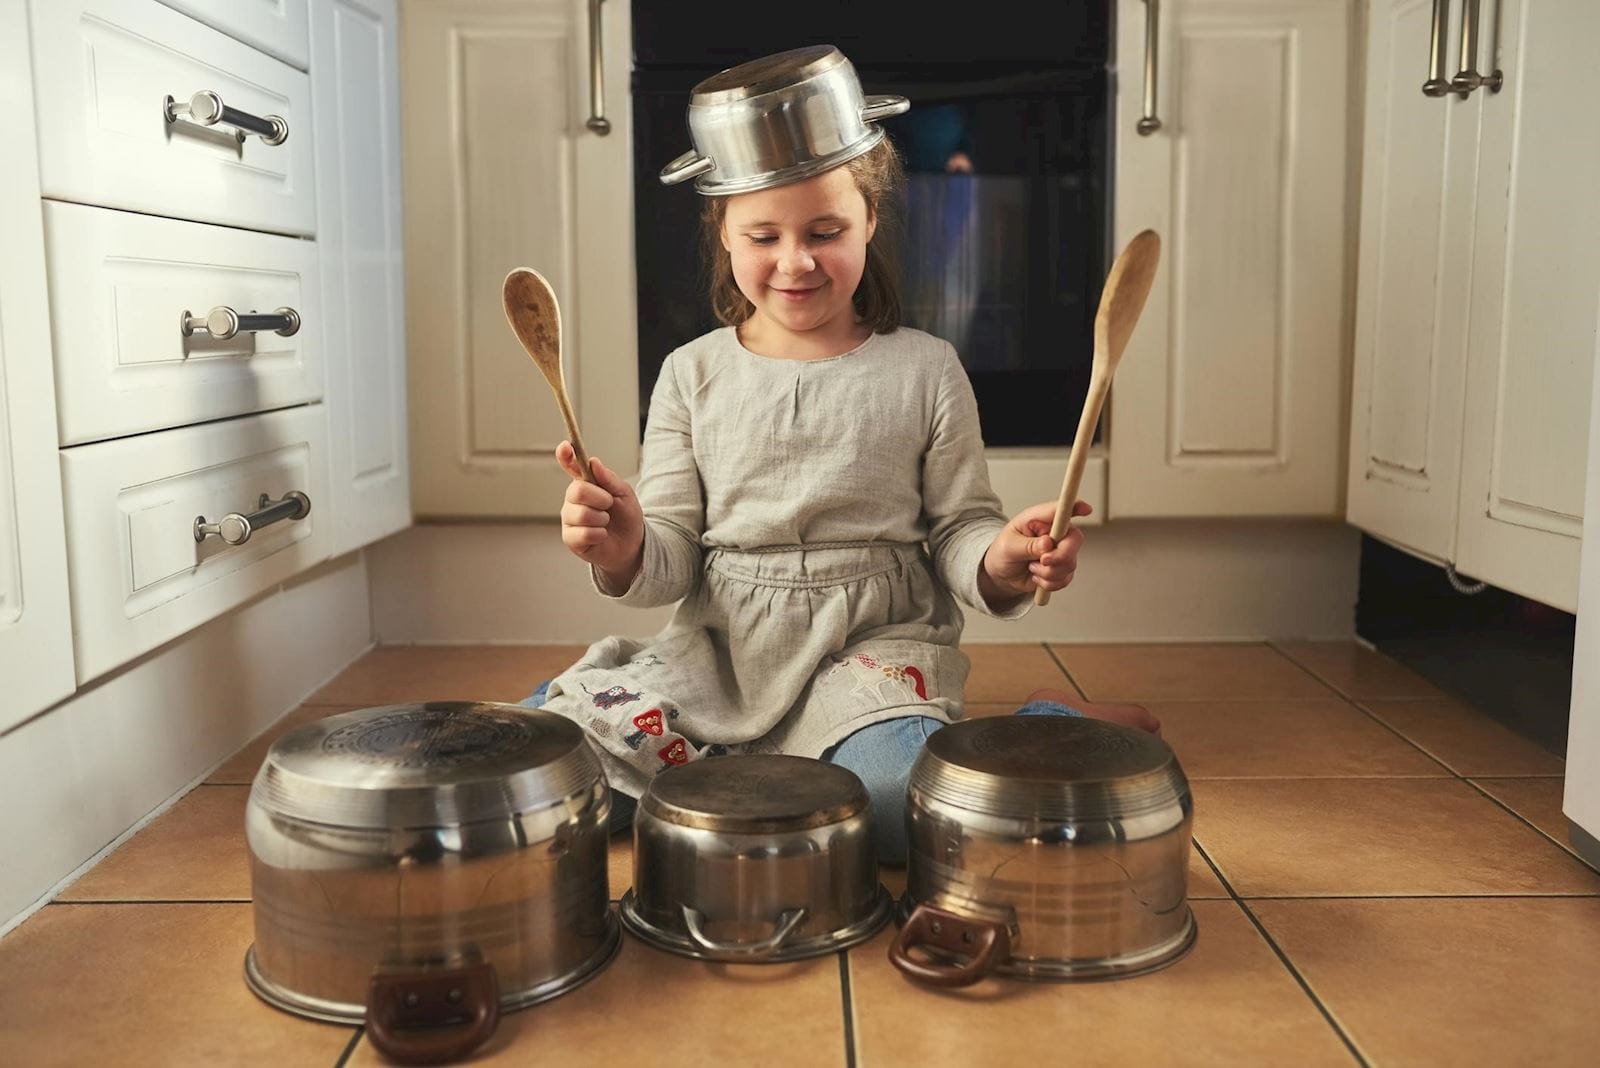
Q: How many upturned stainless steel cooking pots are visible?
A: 4